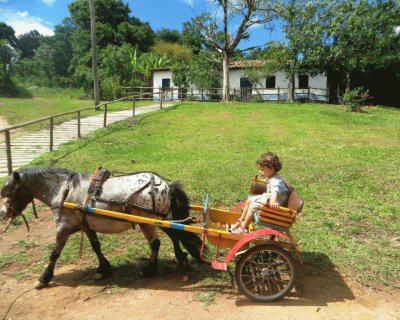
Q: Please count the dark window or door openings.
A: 4